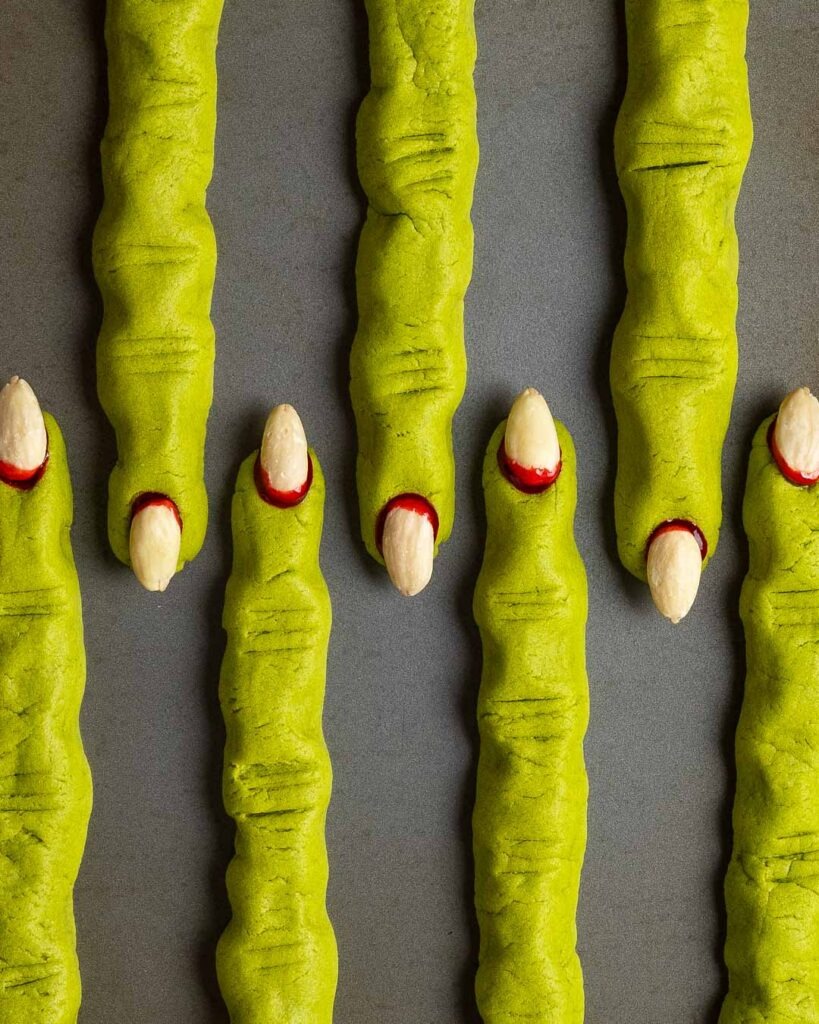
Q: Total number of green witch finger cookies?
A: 7